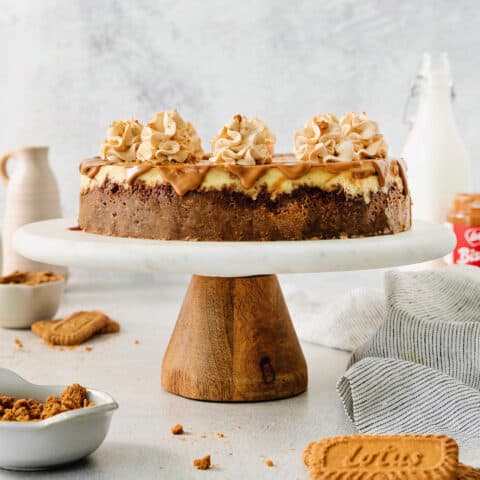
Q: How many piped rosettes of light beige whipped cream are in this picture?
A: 5